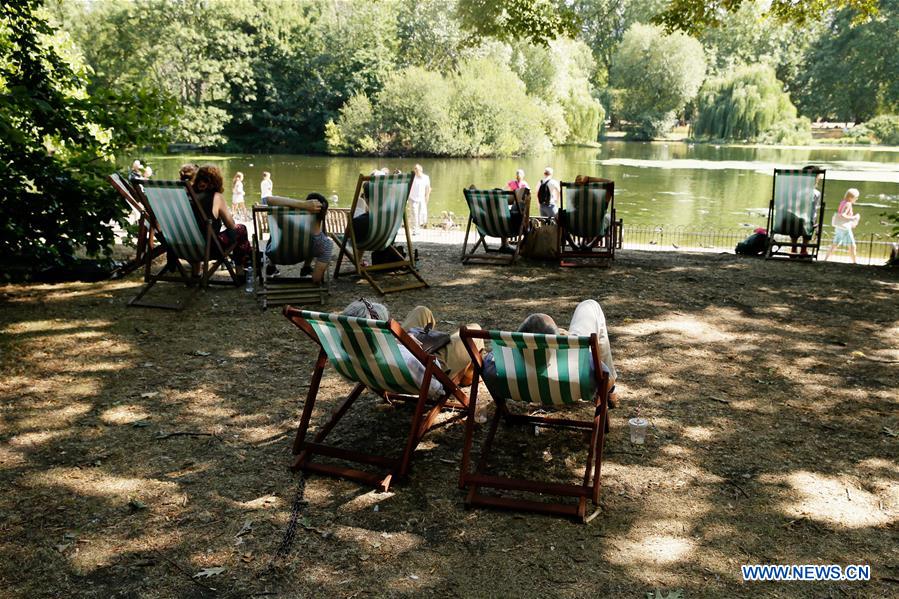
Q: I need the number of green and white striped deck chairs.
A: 9